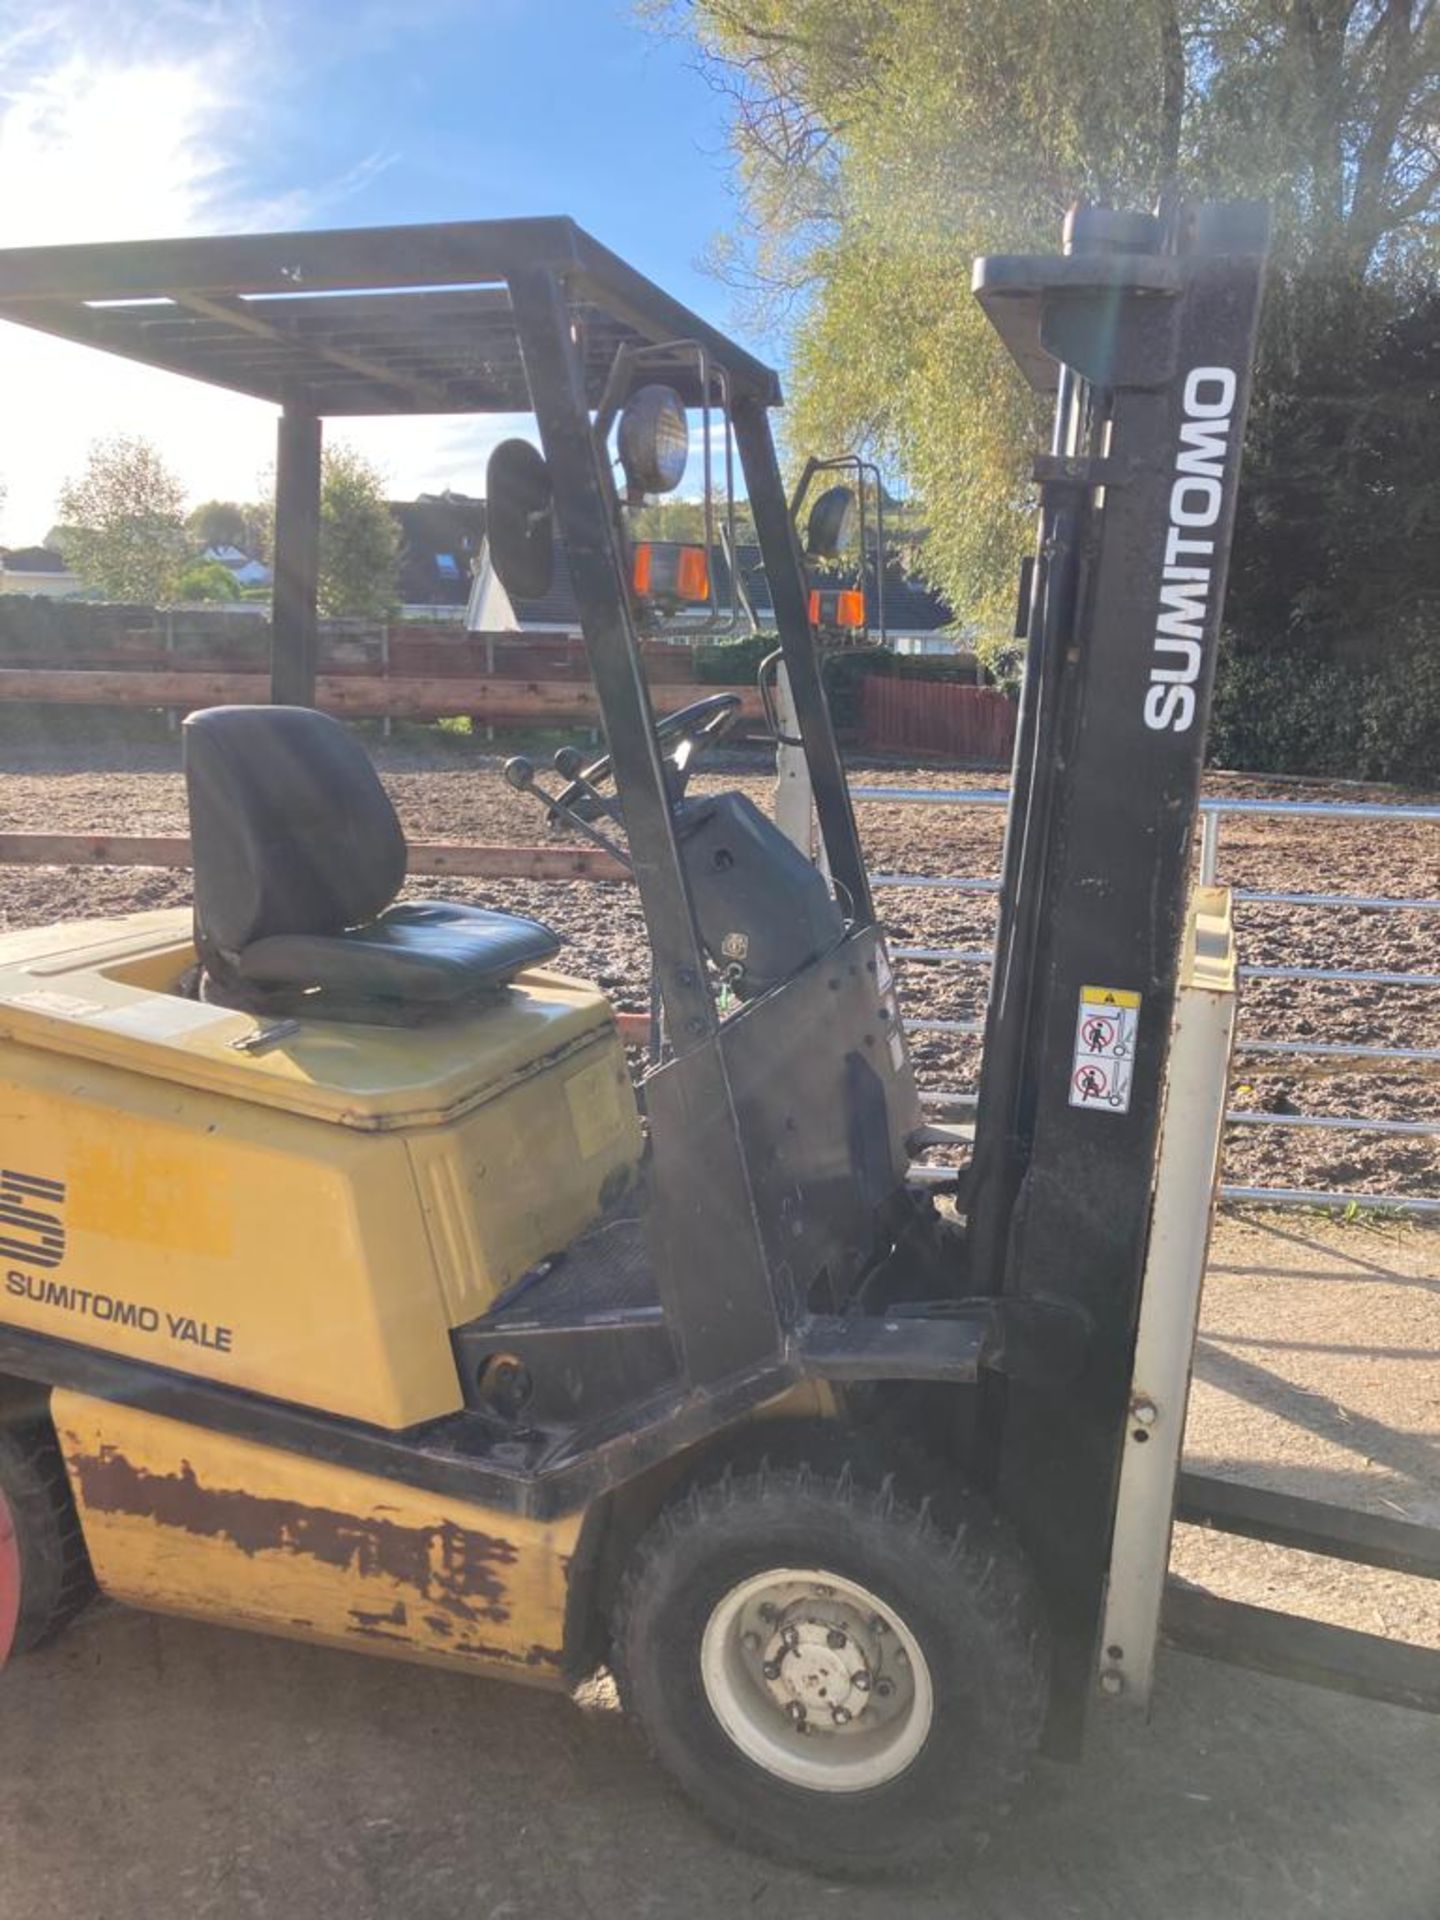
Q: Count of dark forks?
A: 2